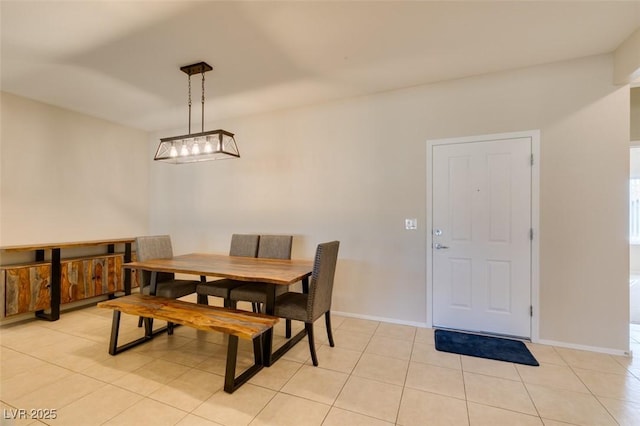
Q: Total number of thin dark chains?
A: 2